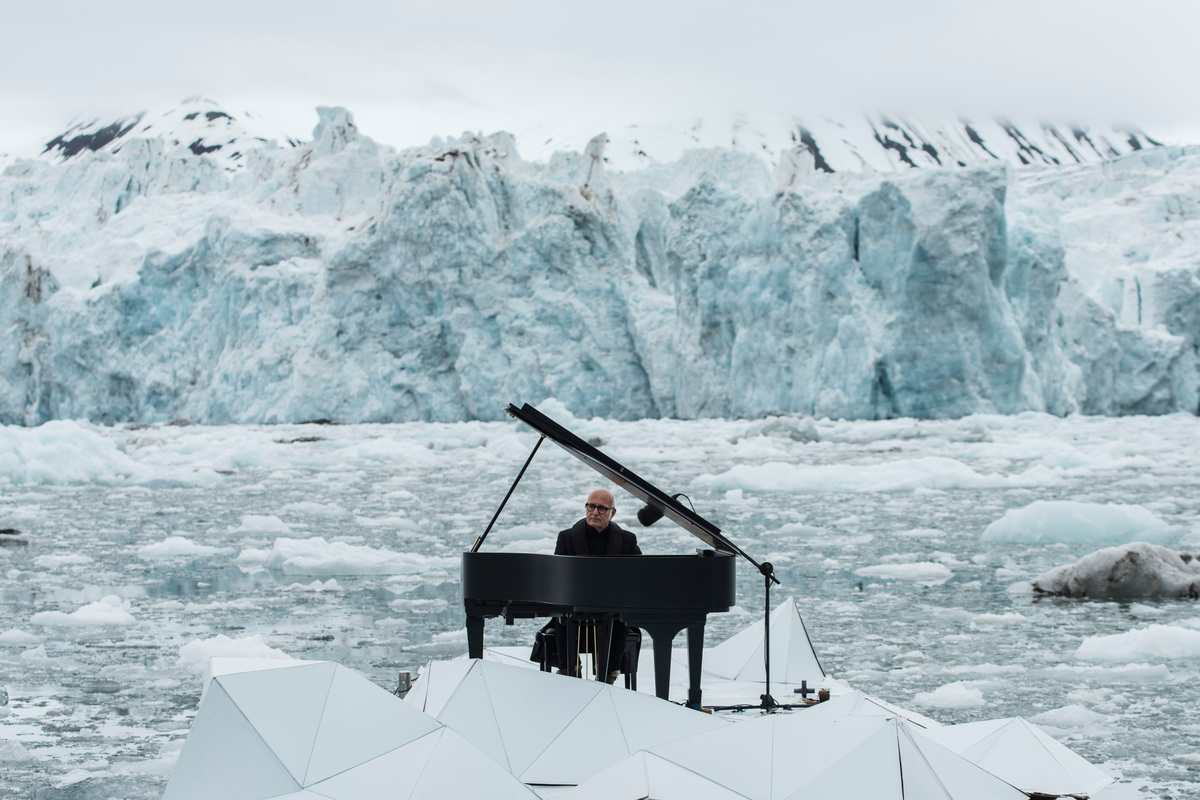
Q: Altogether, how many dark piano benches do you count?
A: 1